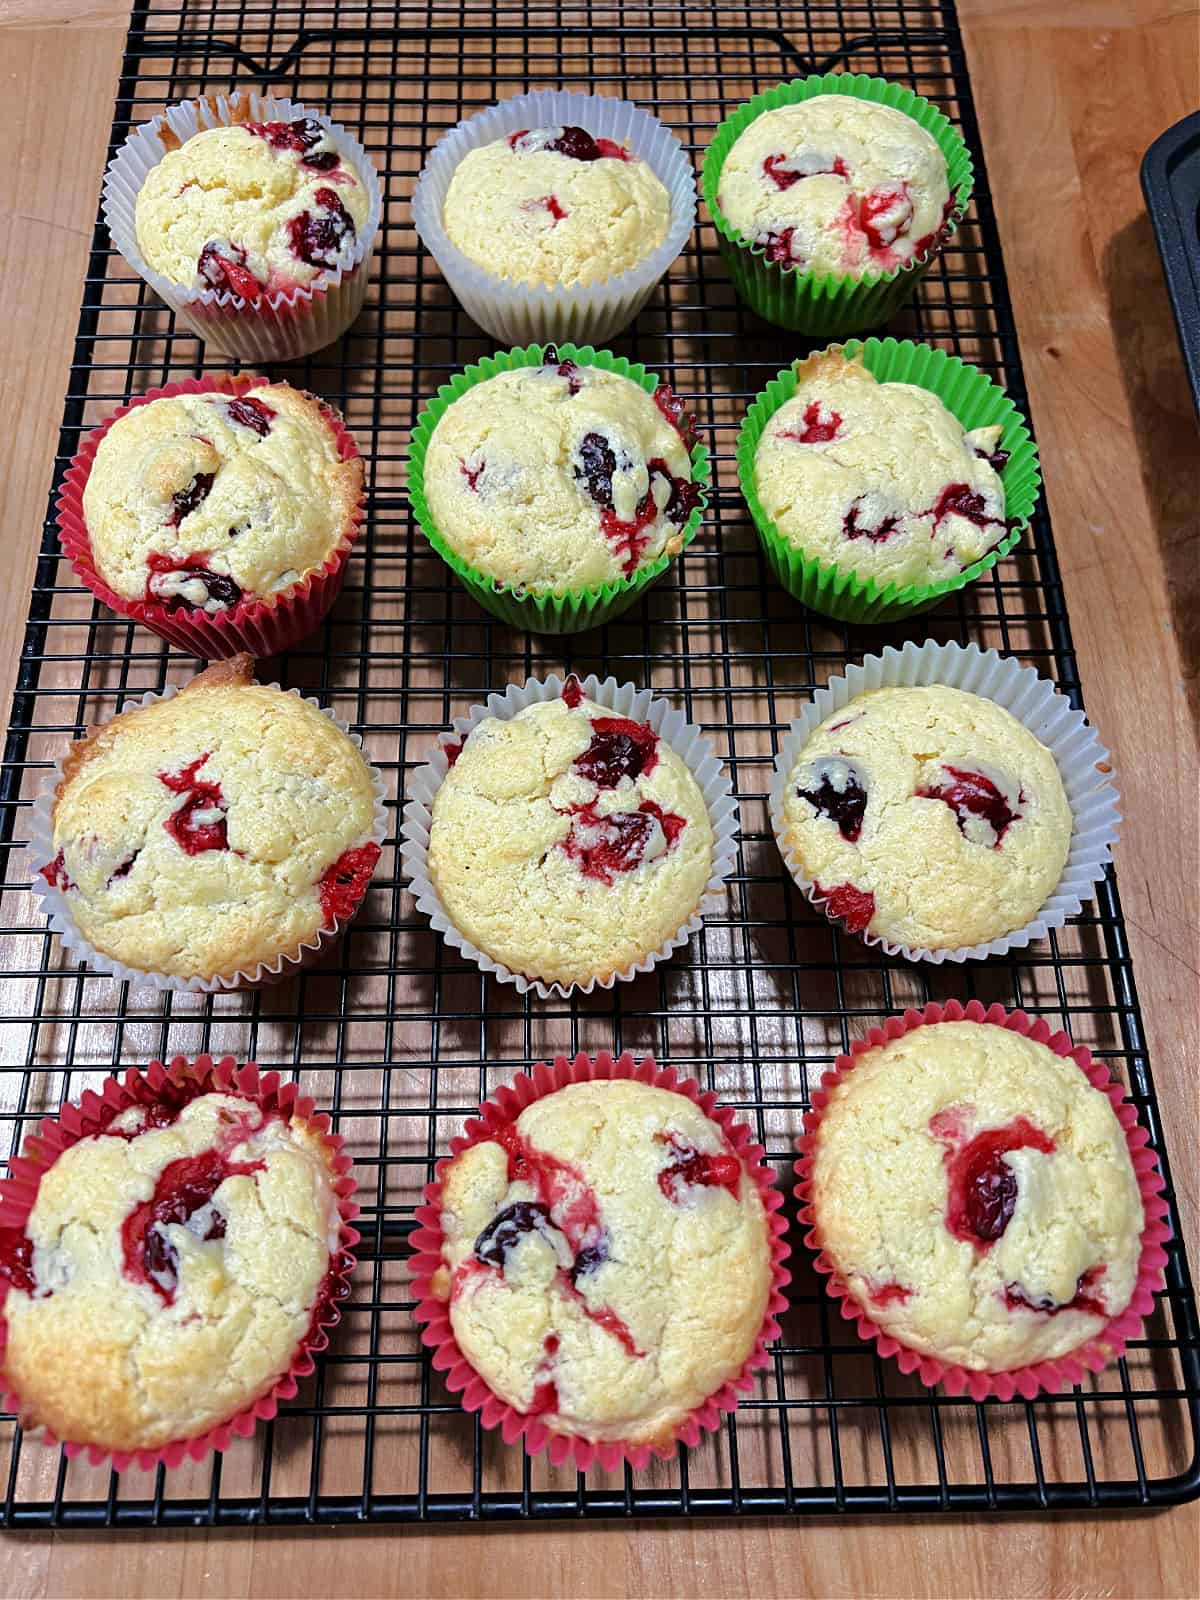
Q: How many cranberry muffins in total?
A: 12